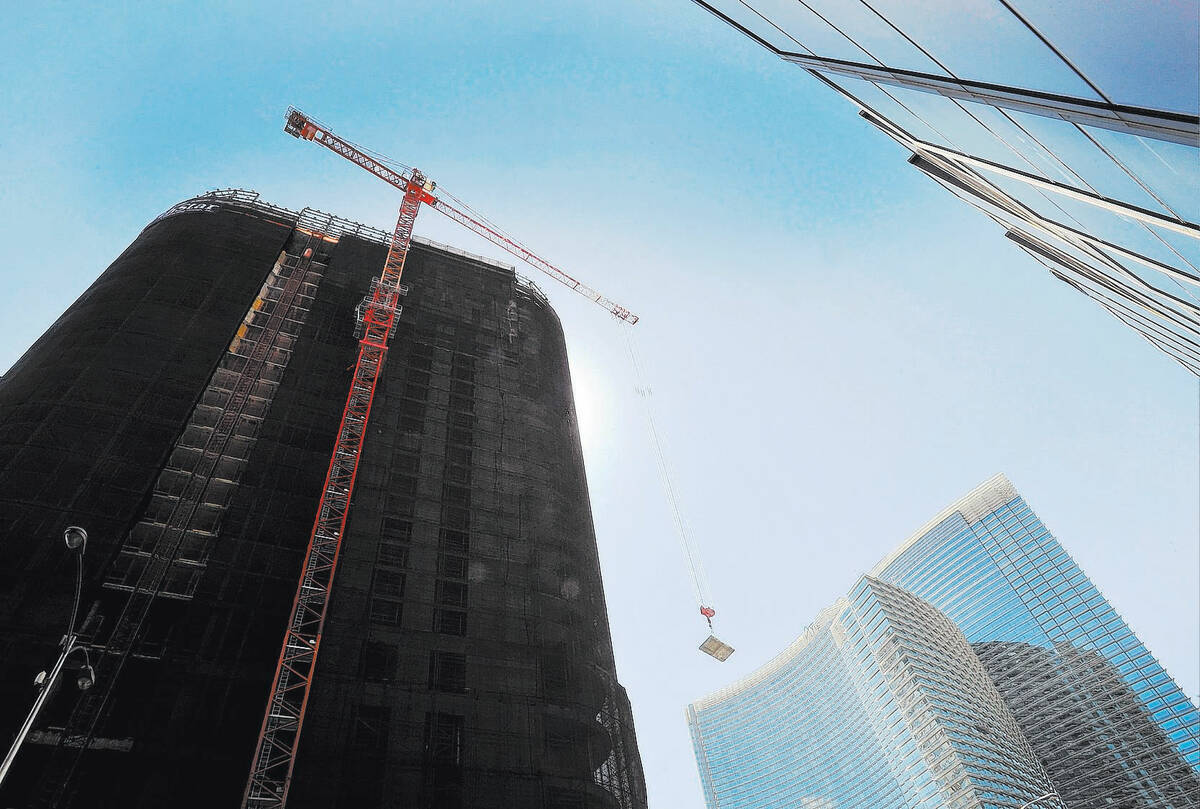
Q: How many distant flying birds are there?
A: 0